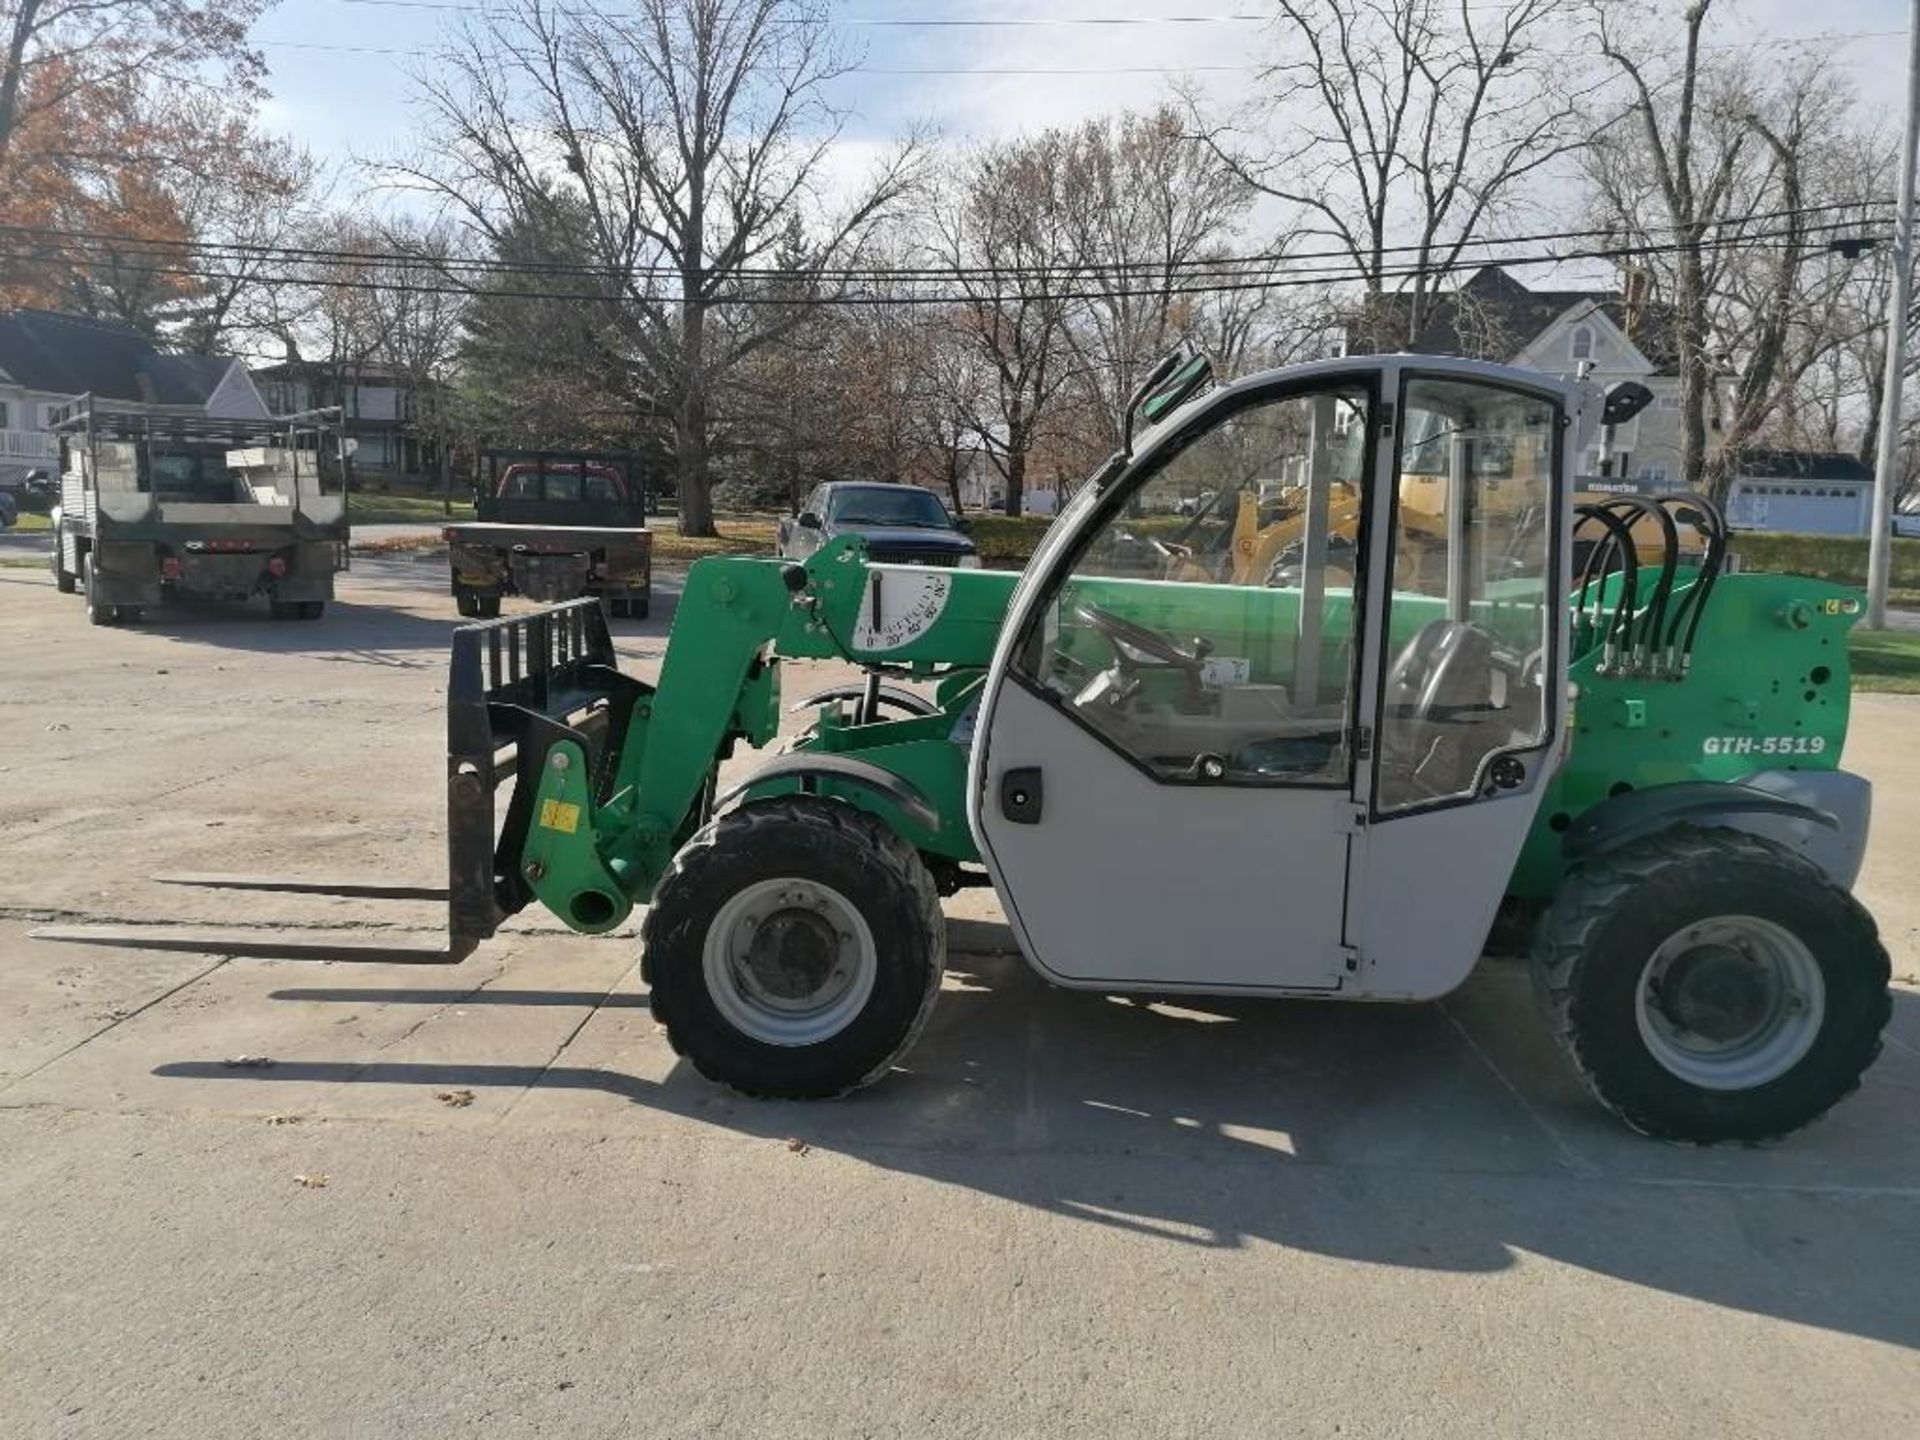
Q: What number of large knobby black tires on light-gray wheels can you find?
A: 2